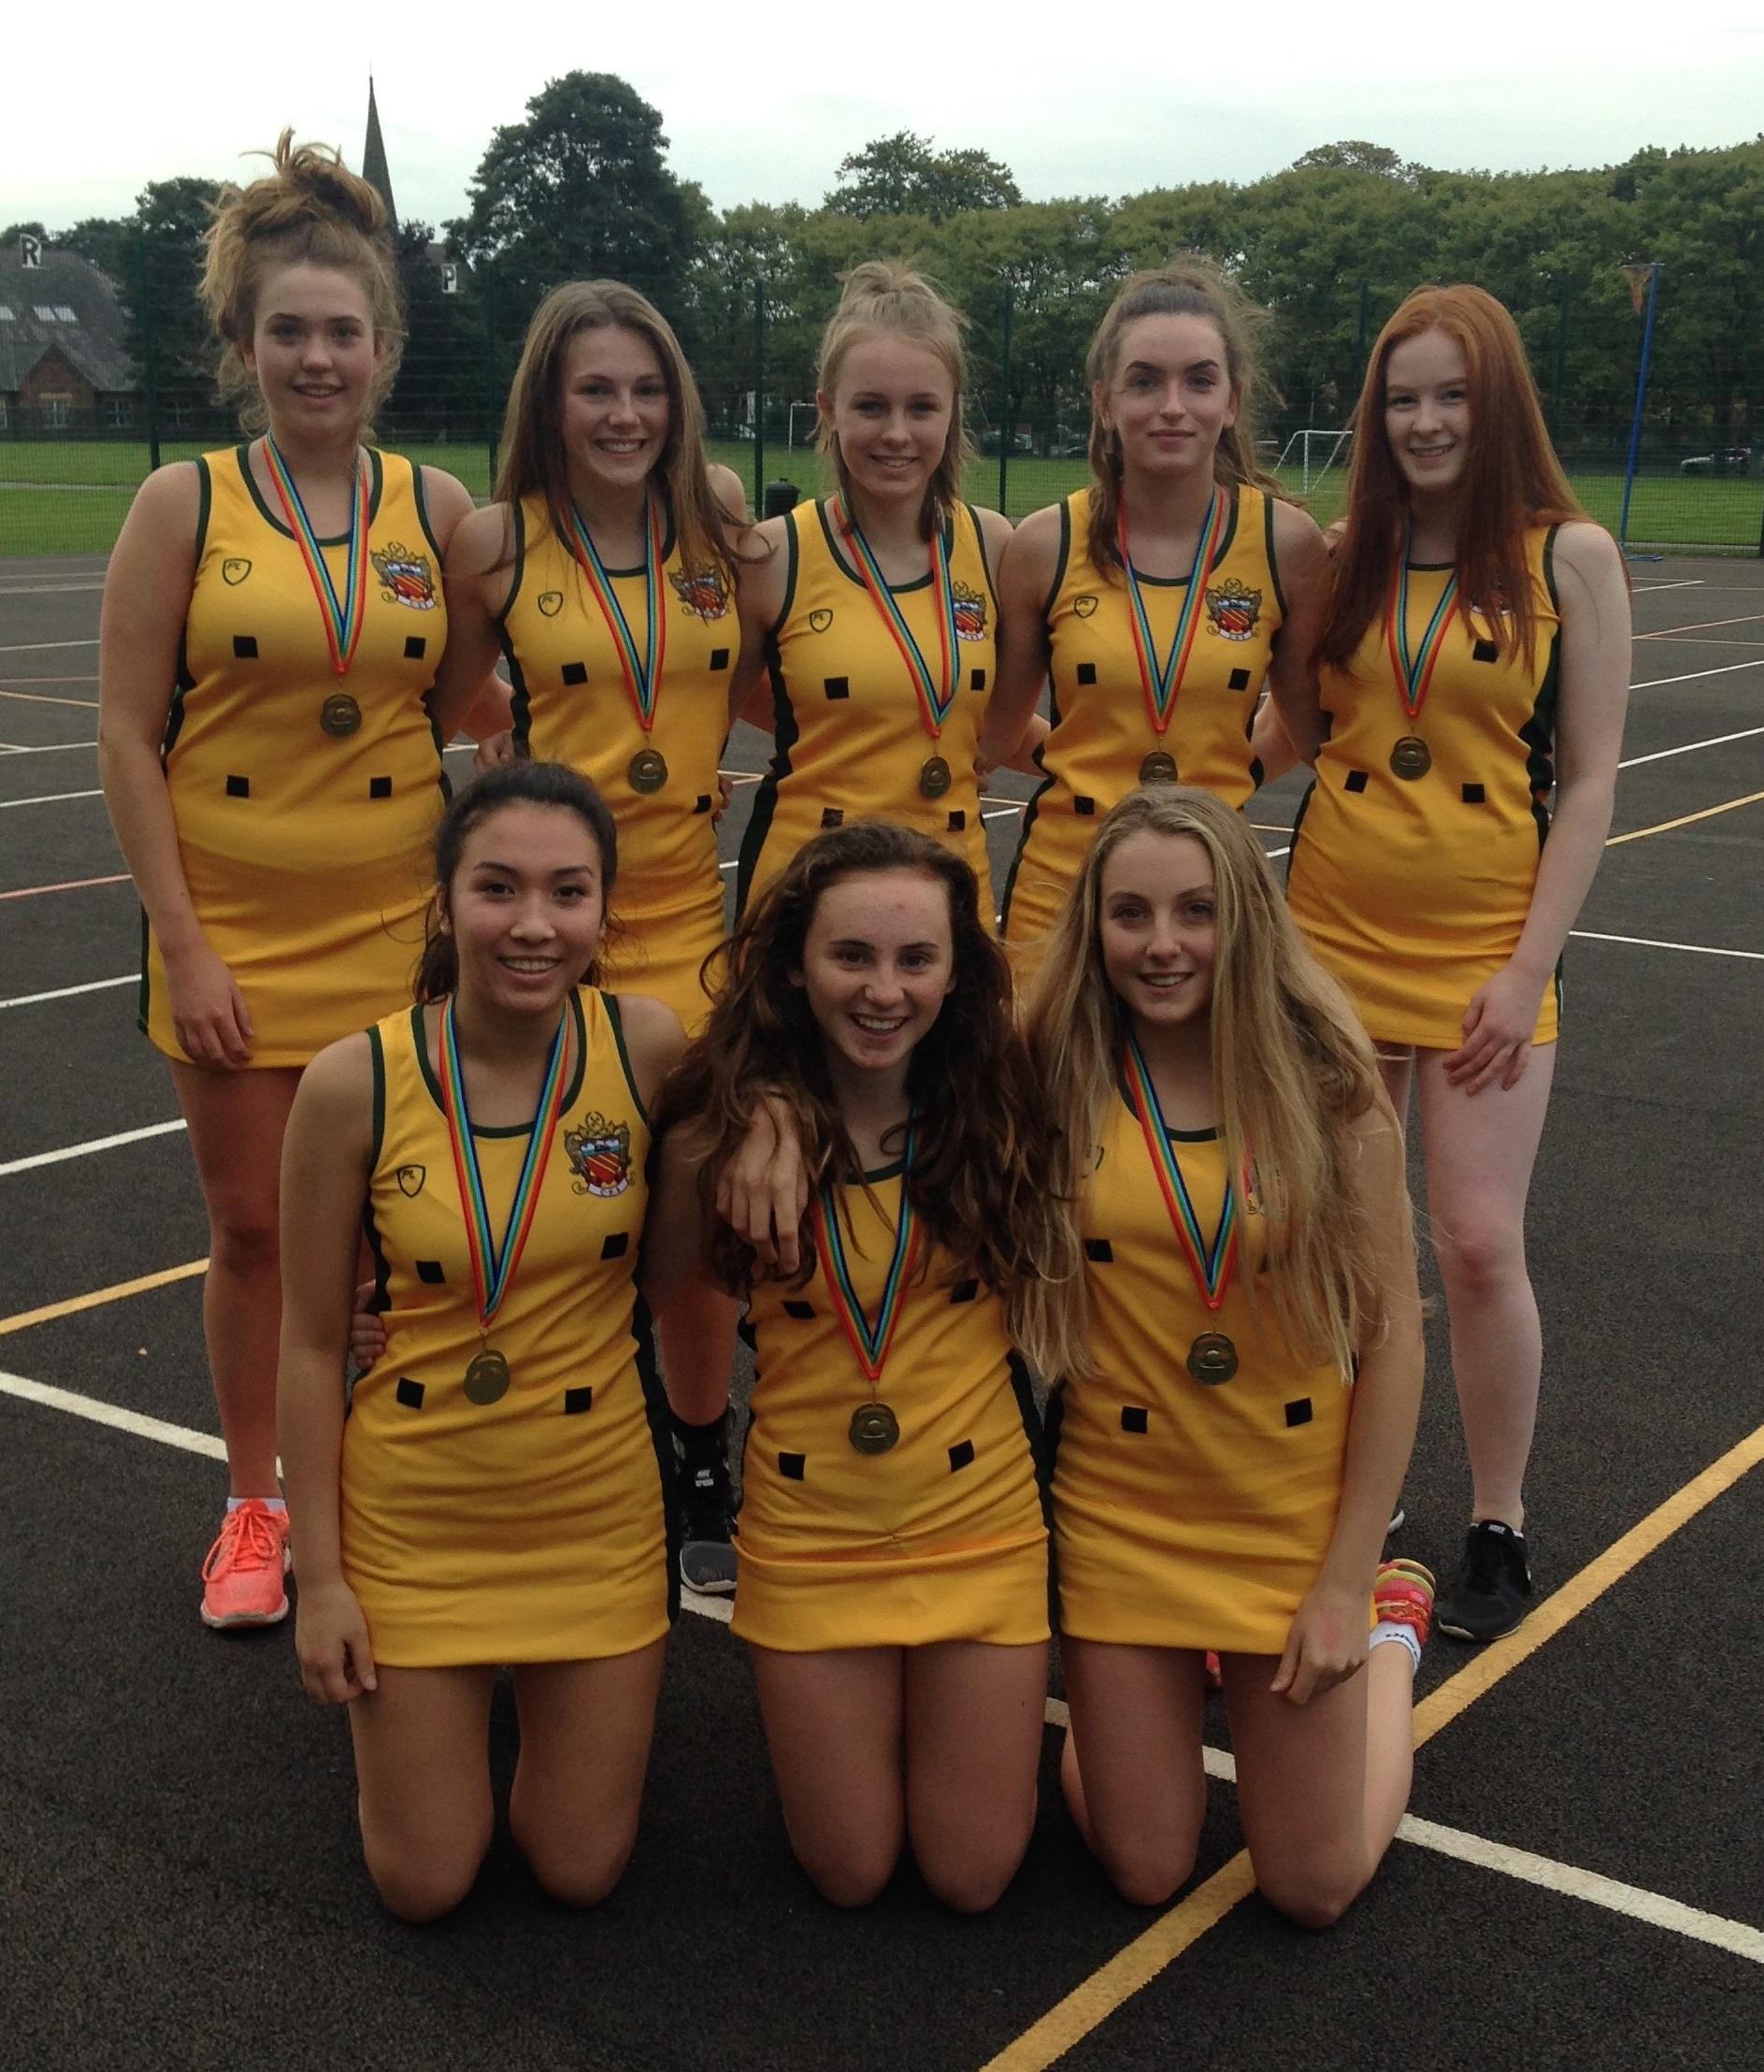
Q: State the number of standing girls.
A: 5